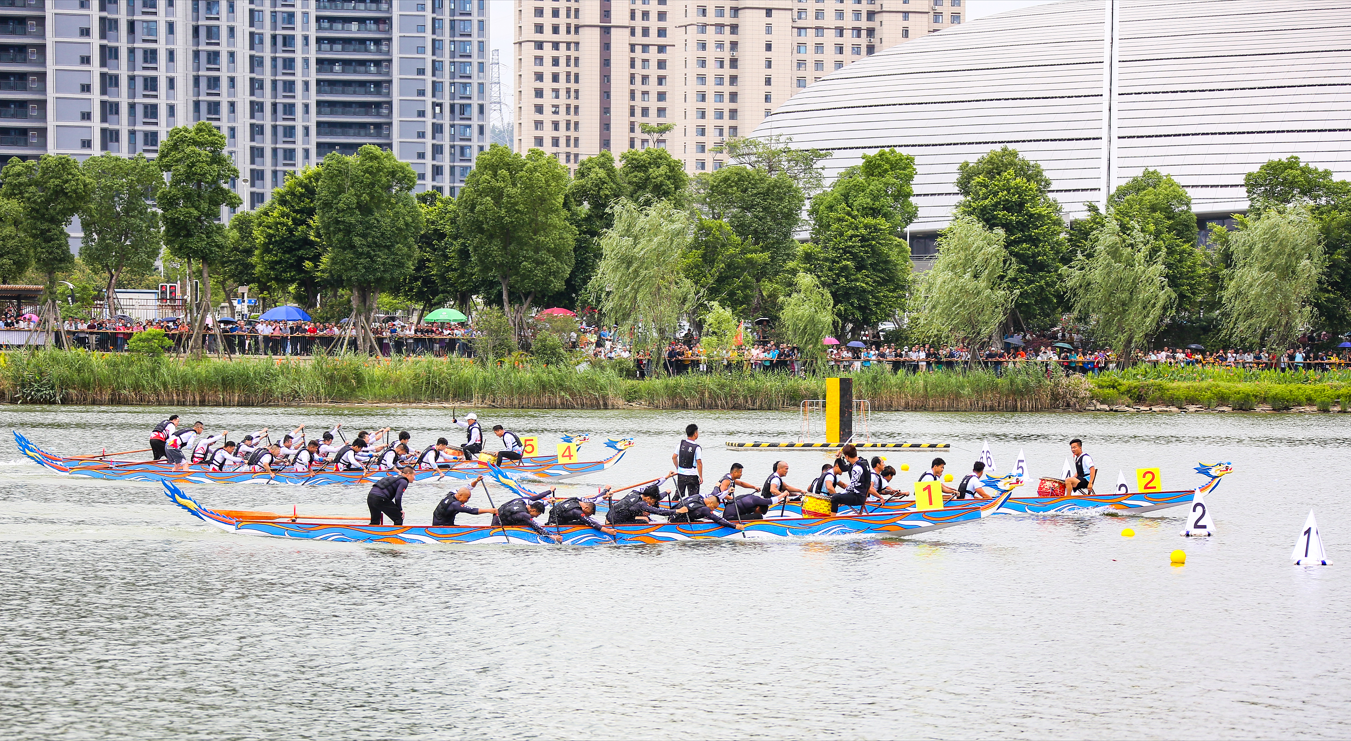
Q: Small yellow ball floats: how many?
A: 5